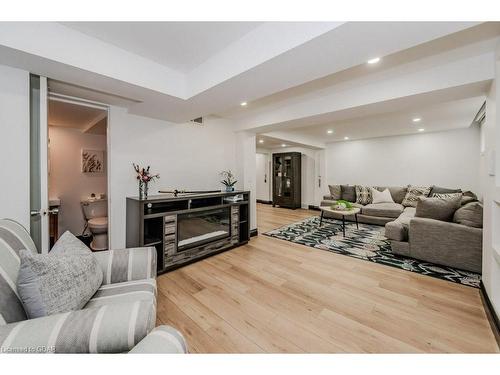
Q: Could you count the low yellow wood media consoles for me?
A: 0